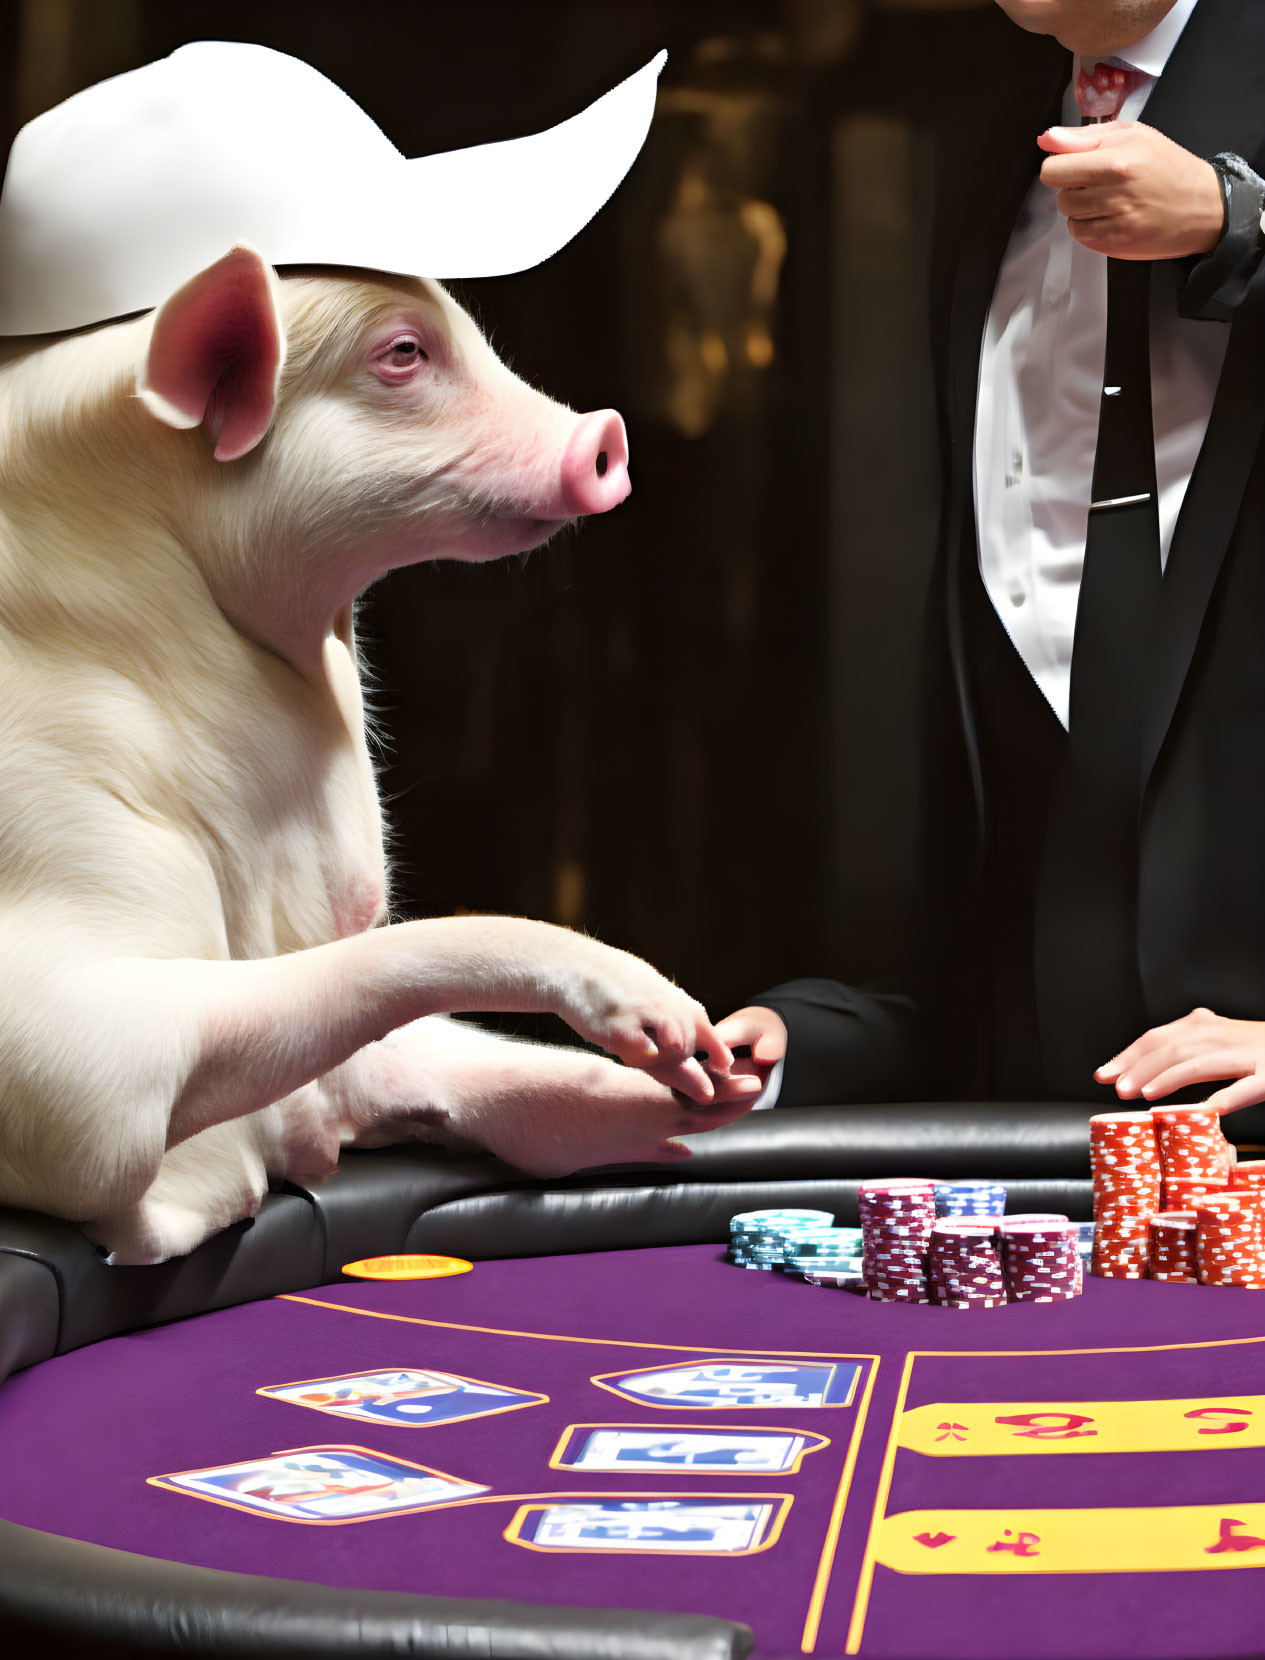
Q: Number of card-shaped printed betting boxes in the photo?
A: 5